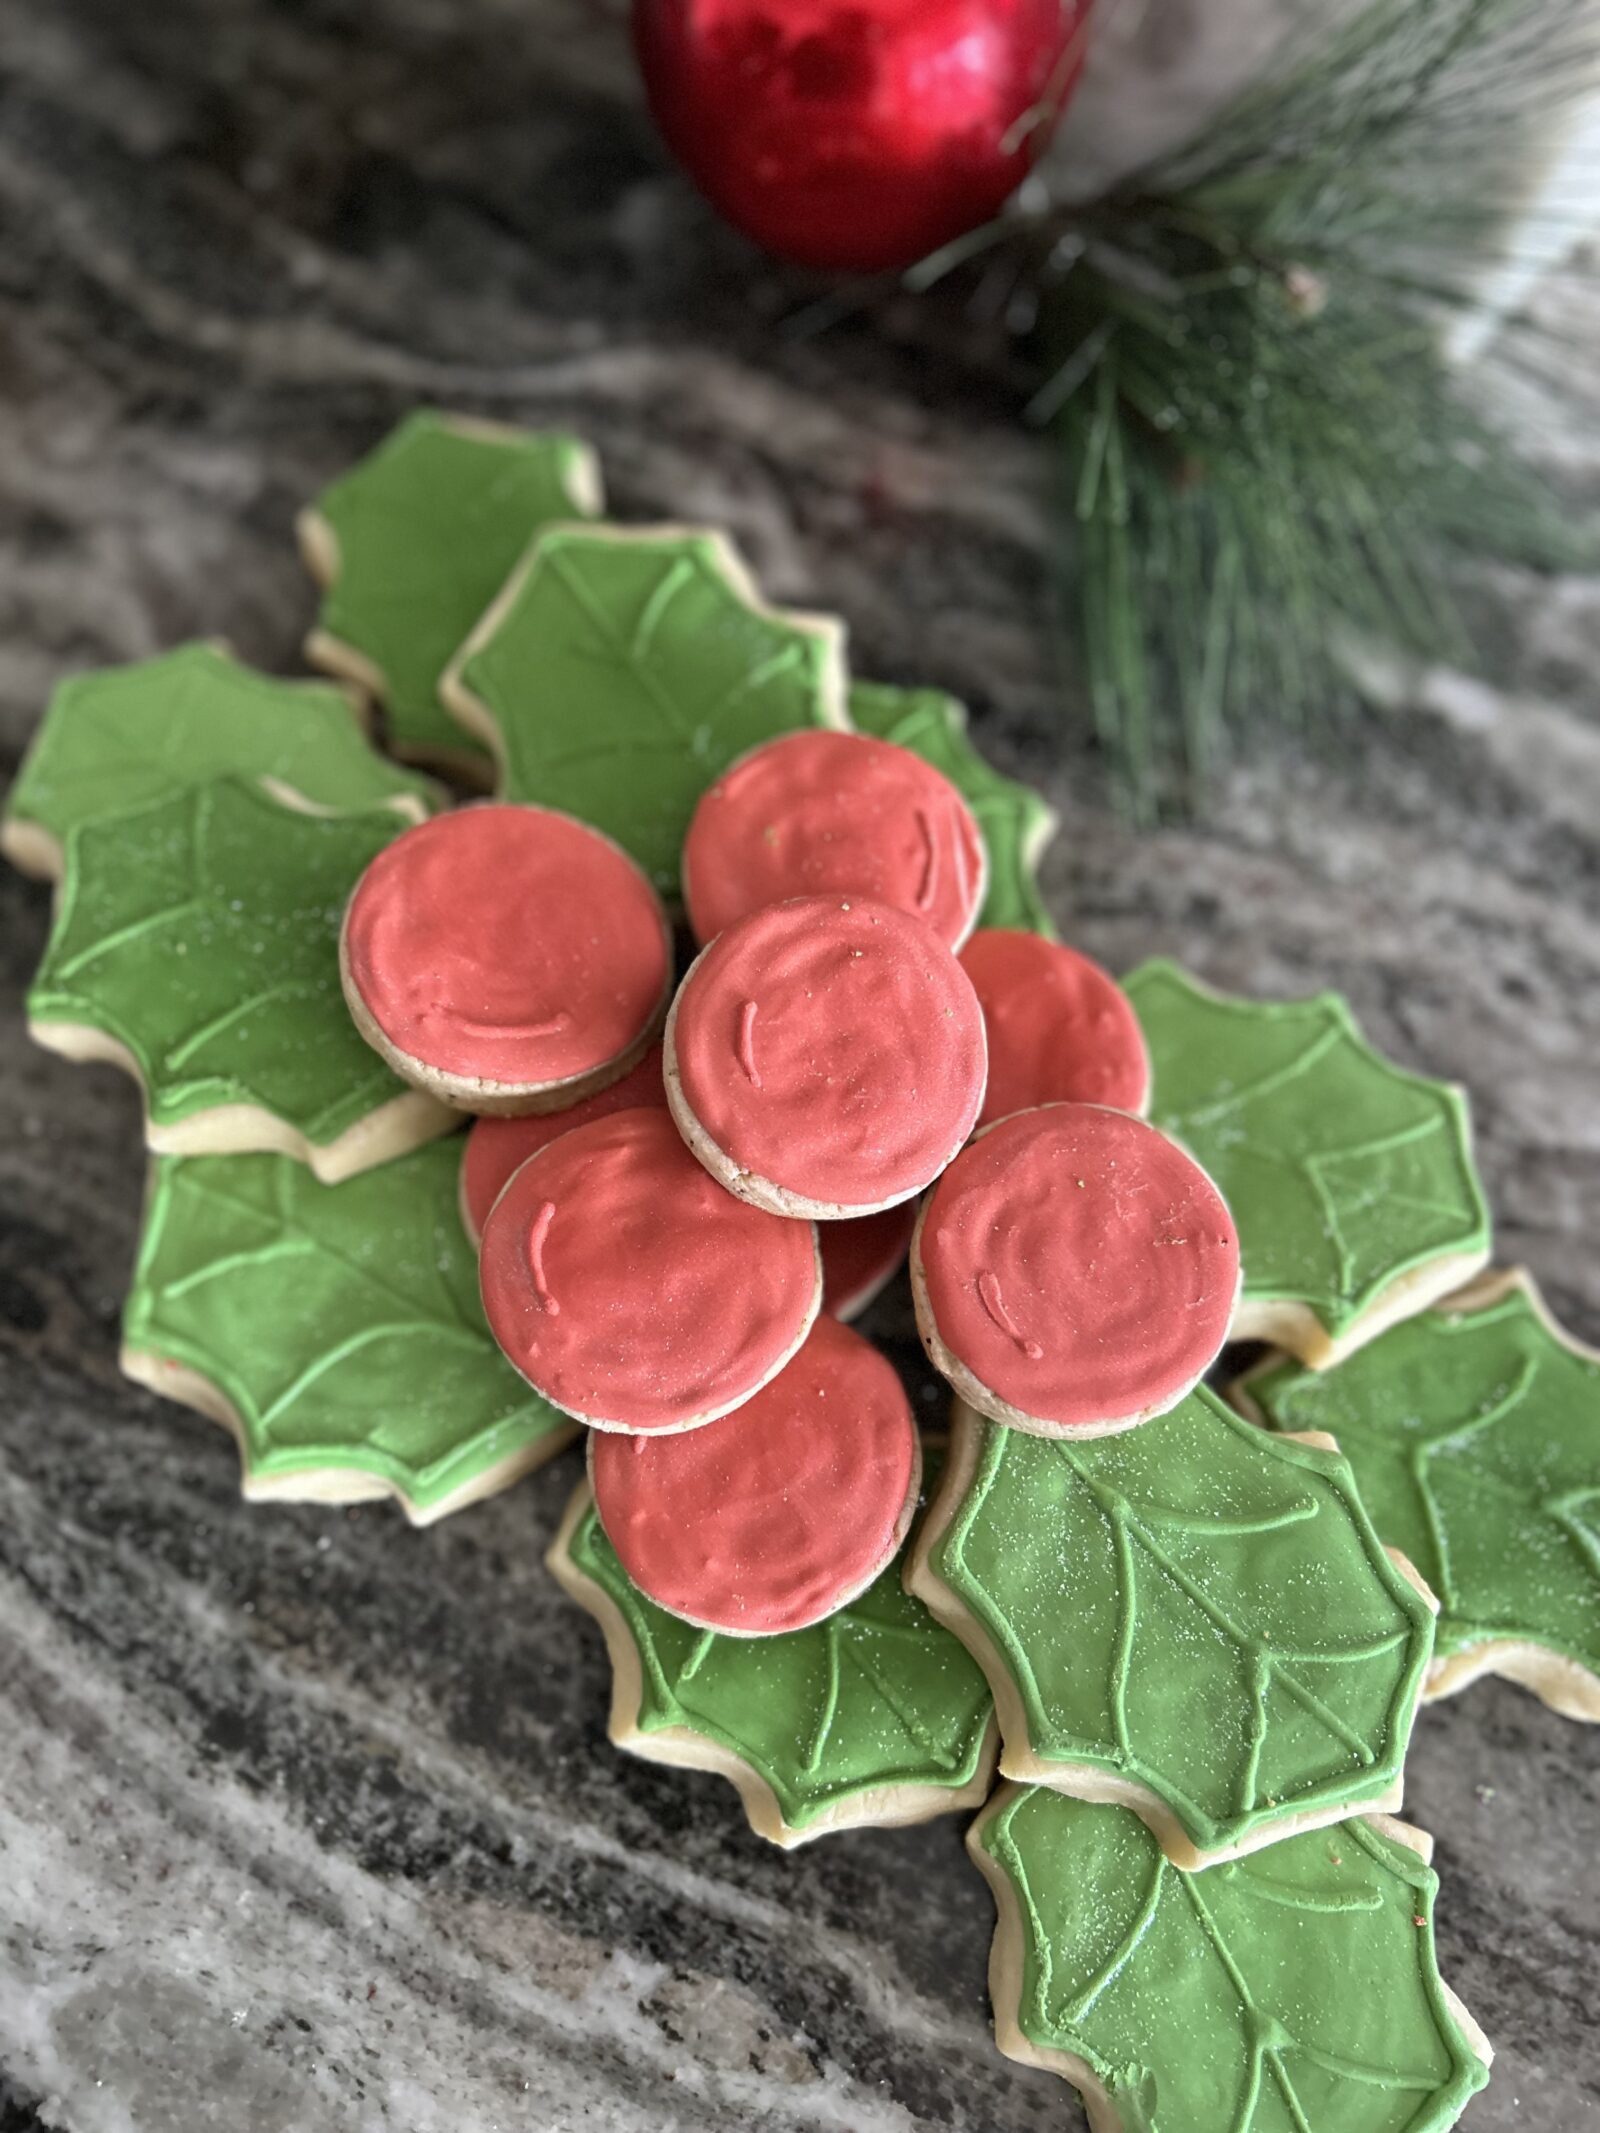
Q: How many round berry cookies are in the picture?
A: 9